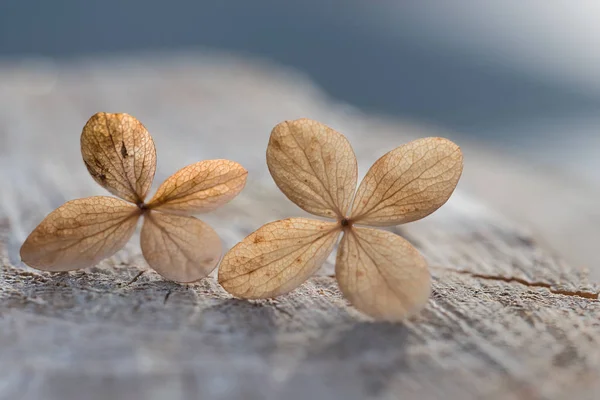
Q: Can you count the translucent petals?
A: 8